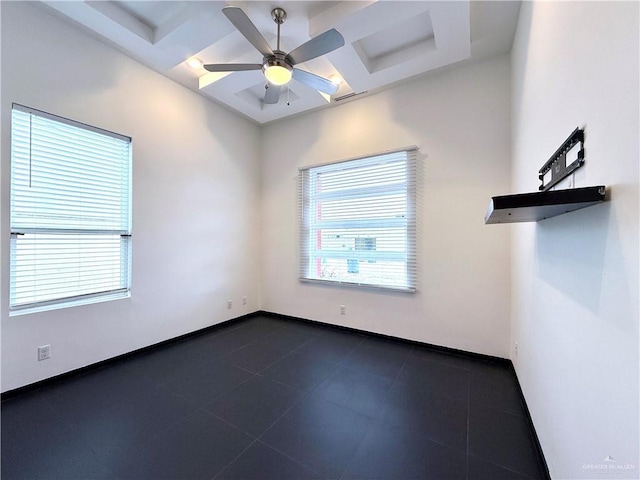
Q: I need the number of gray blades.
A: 5